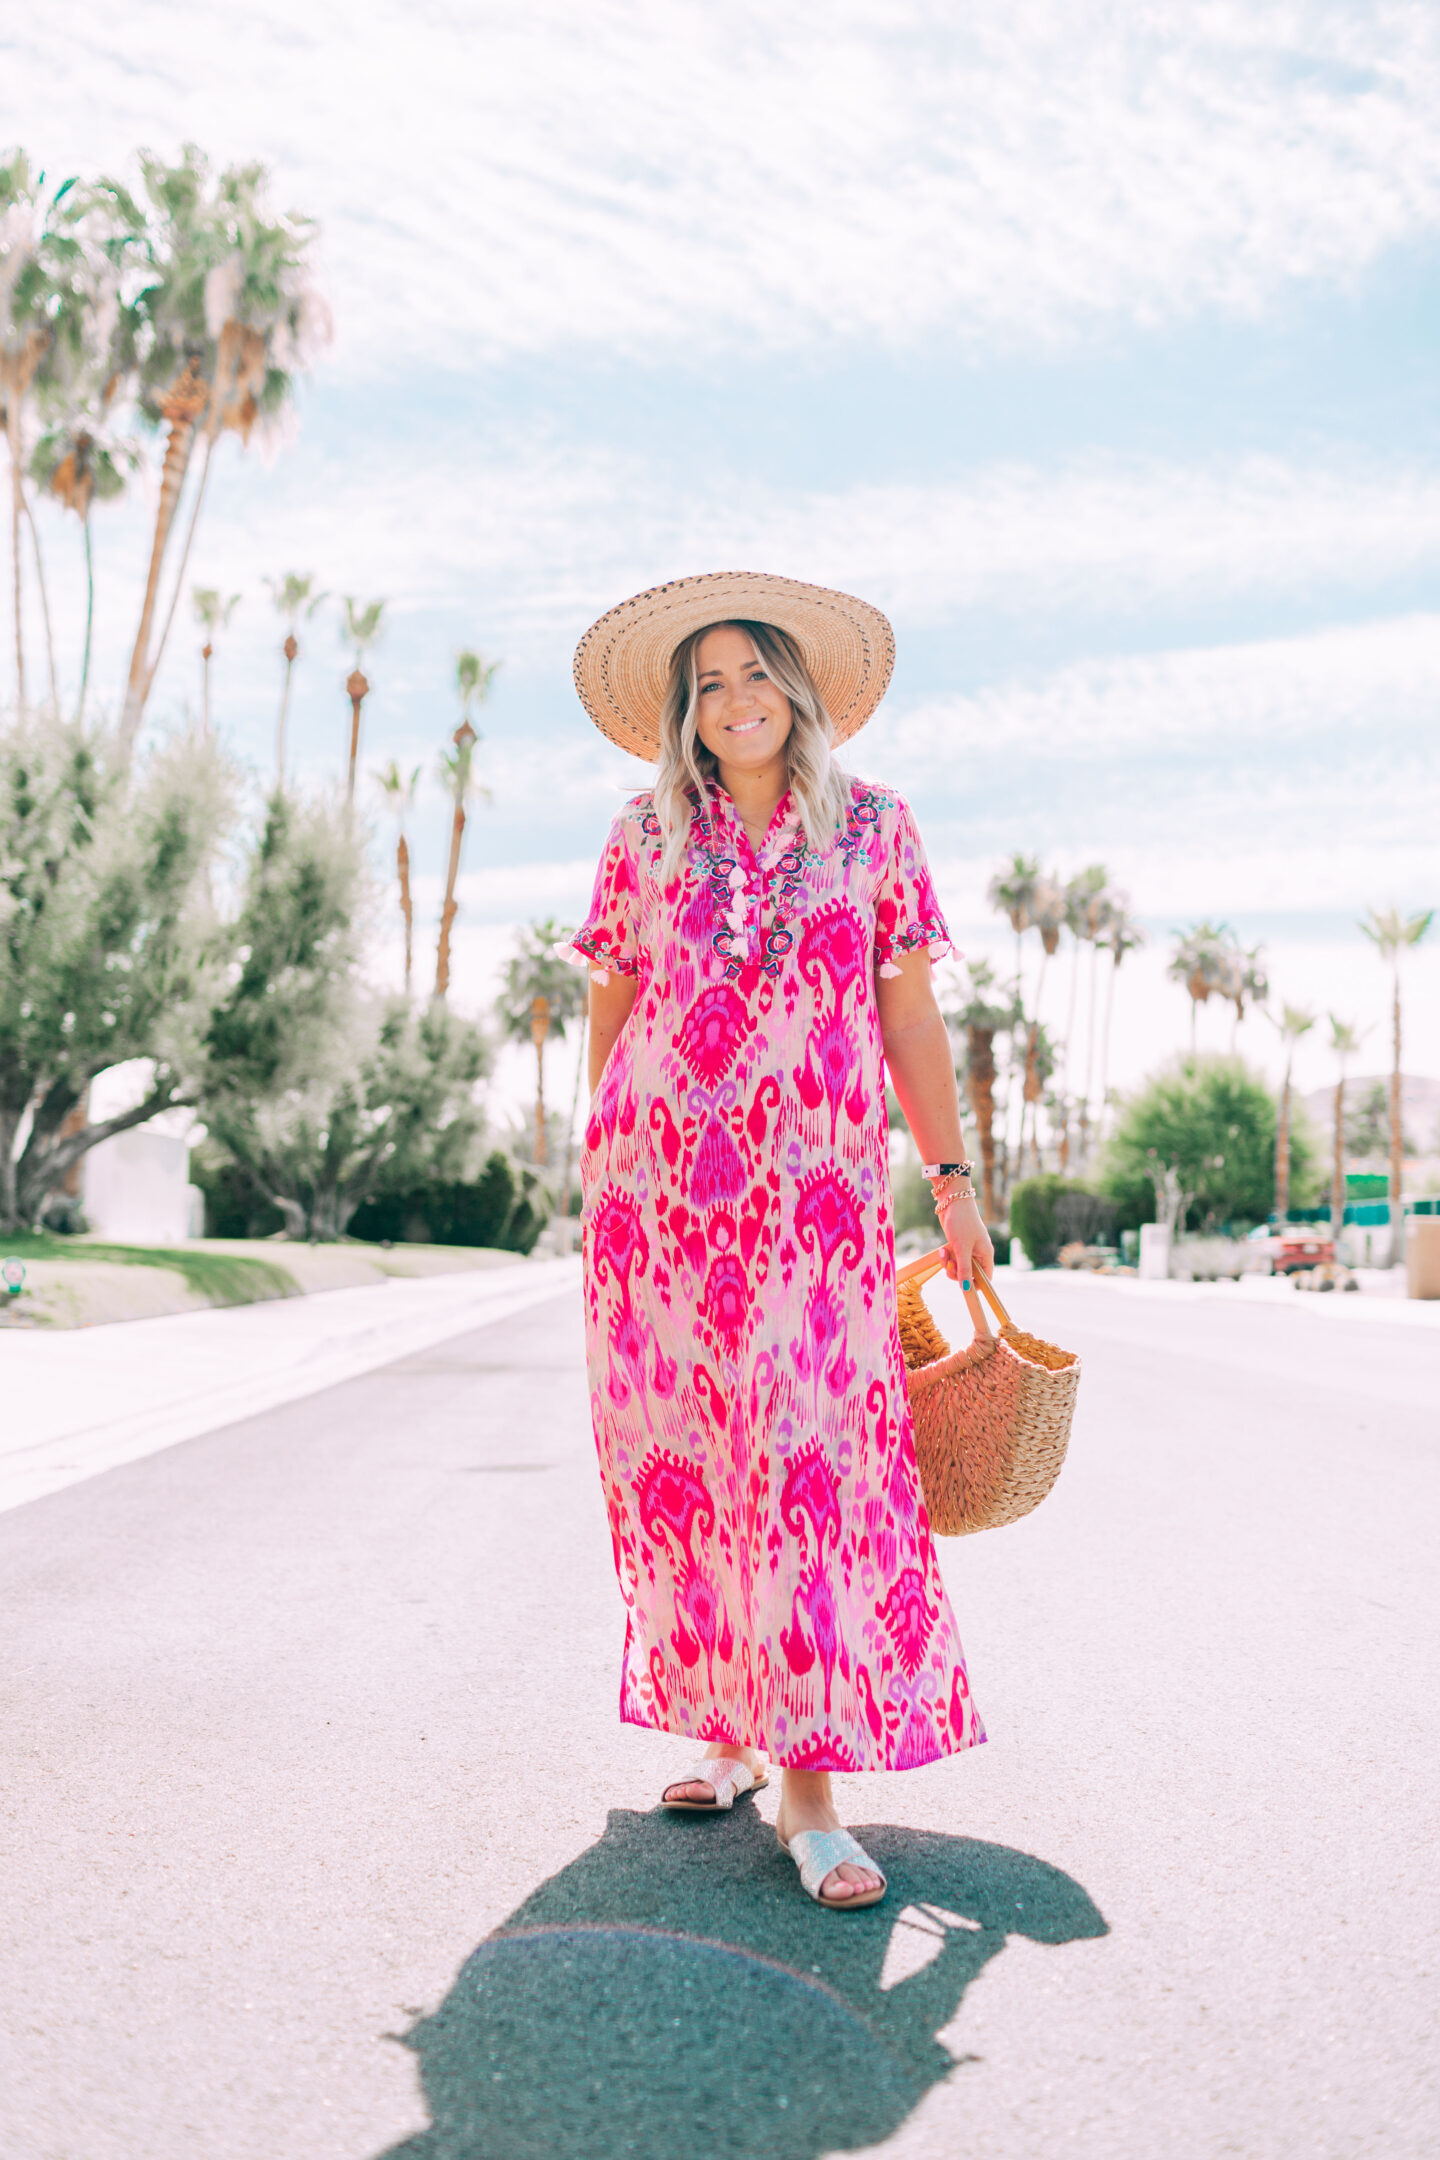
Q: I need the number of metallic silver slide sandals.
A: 2